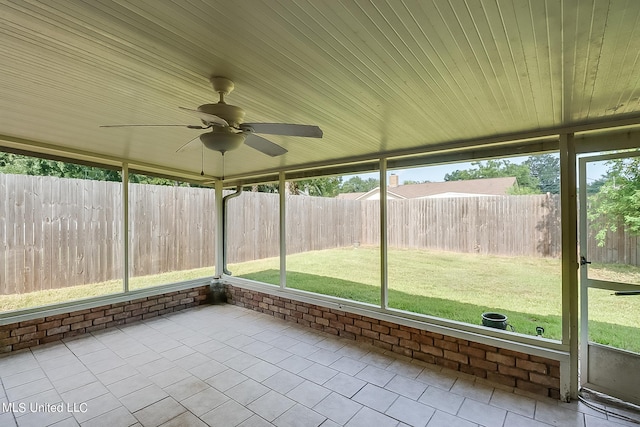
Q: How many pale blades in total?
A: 5